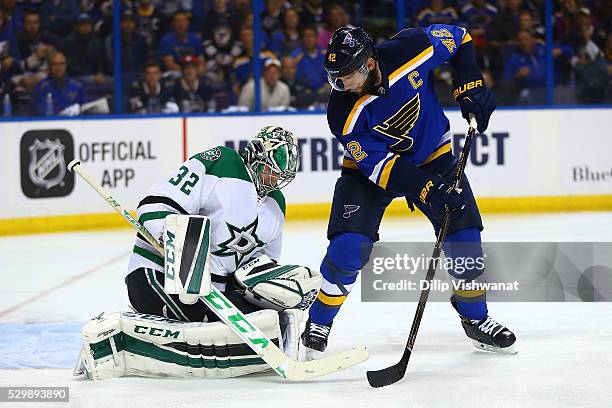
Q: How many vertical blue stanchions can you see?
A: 4